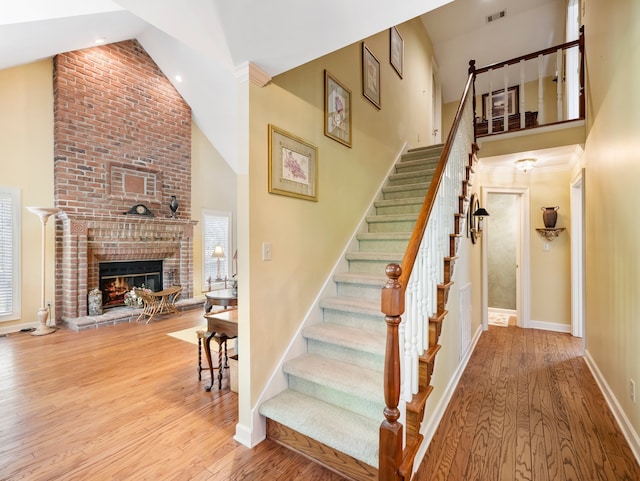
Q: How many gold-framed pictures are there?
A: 4